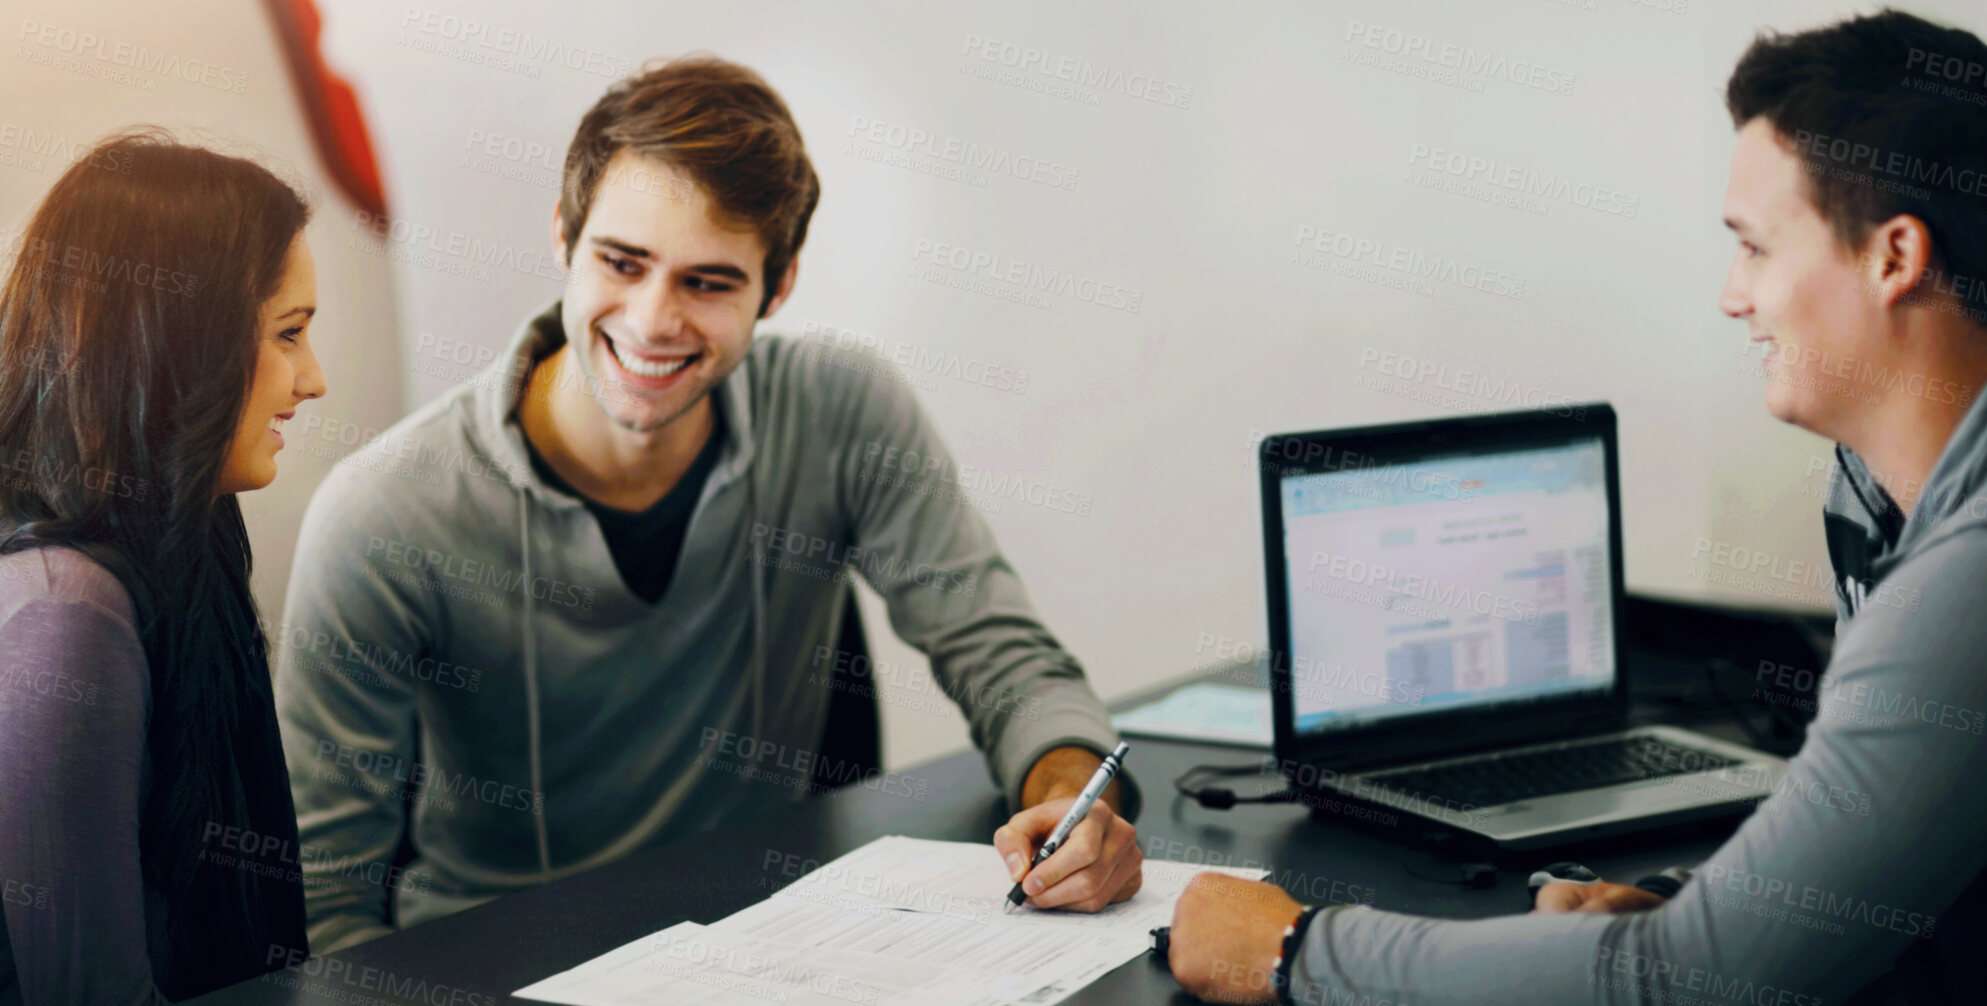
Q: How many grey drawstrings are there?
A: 2